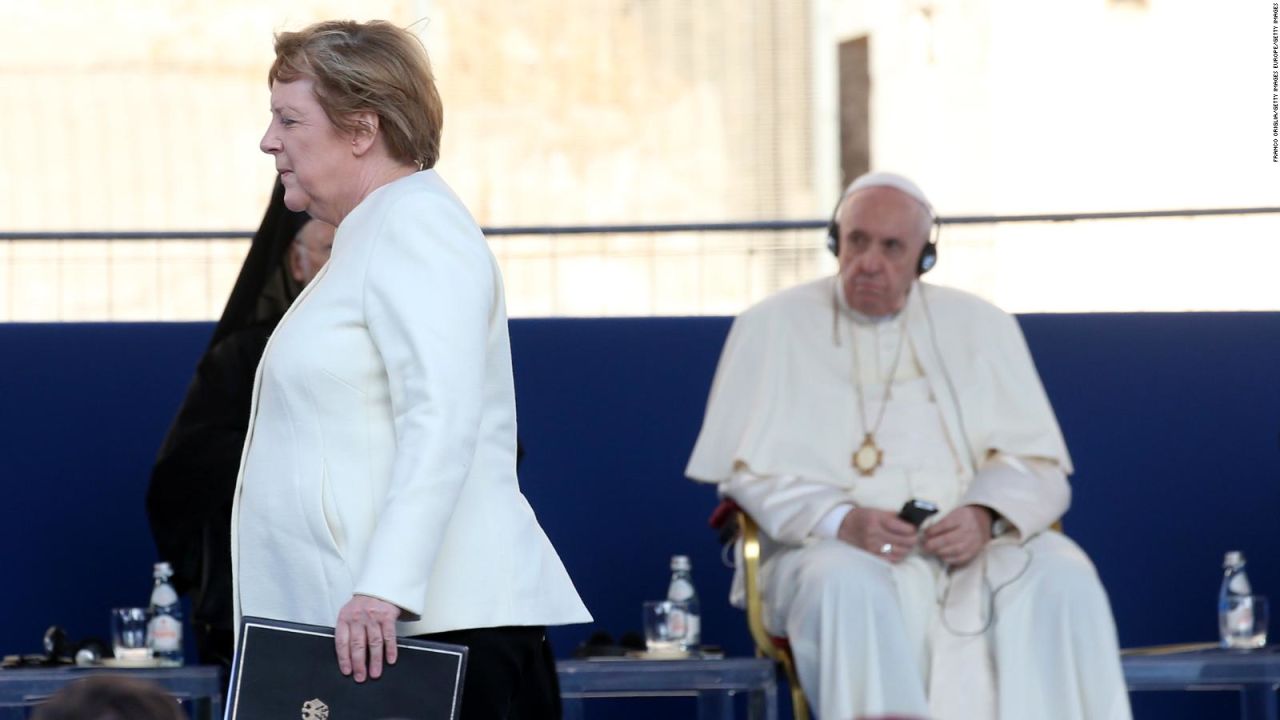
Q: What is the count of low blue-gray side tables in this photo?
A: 3